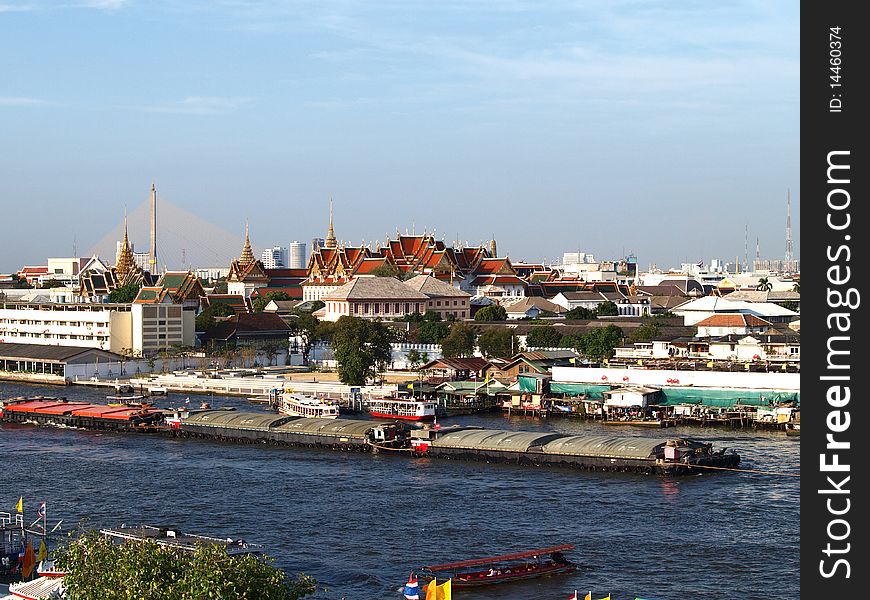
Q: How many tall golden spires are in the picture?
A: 3